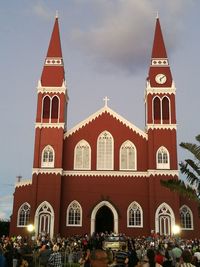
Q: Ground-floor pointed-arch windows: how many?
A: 4